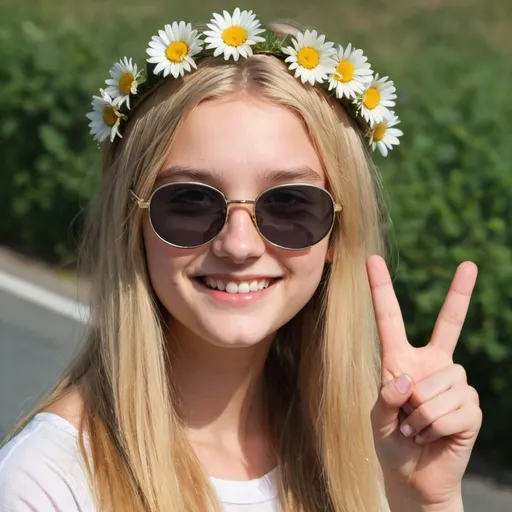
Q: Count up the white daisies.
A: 8